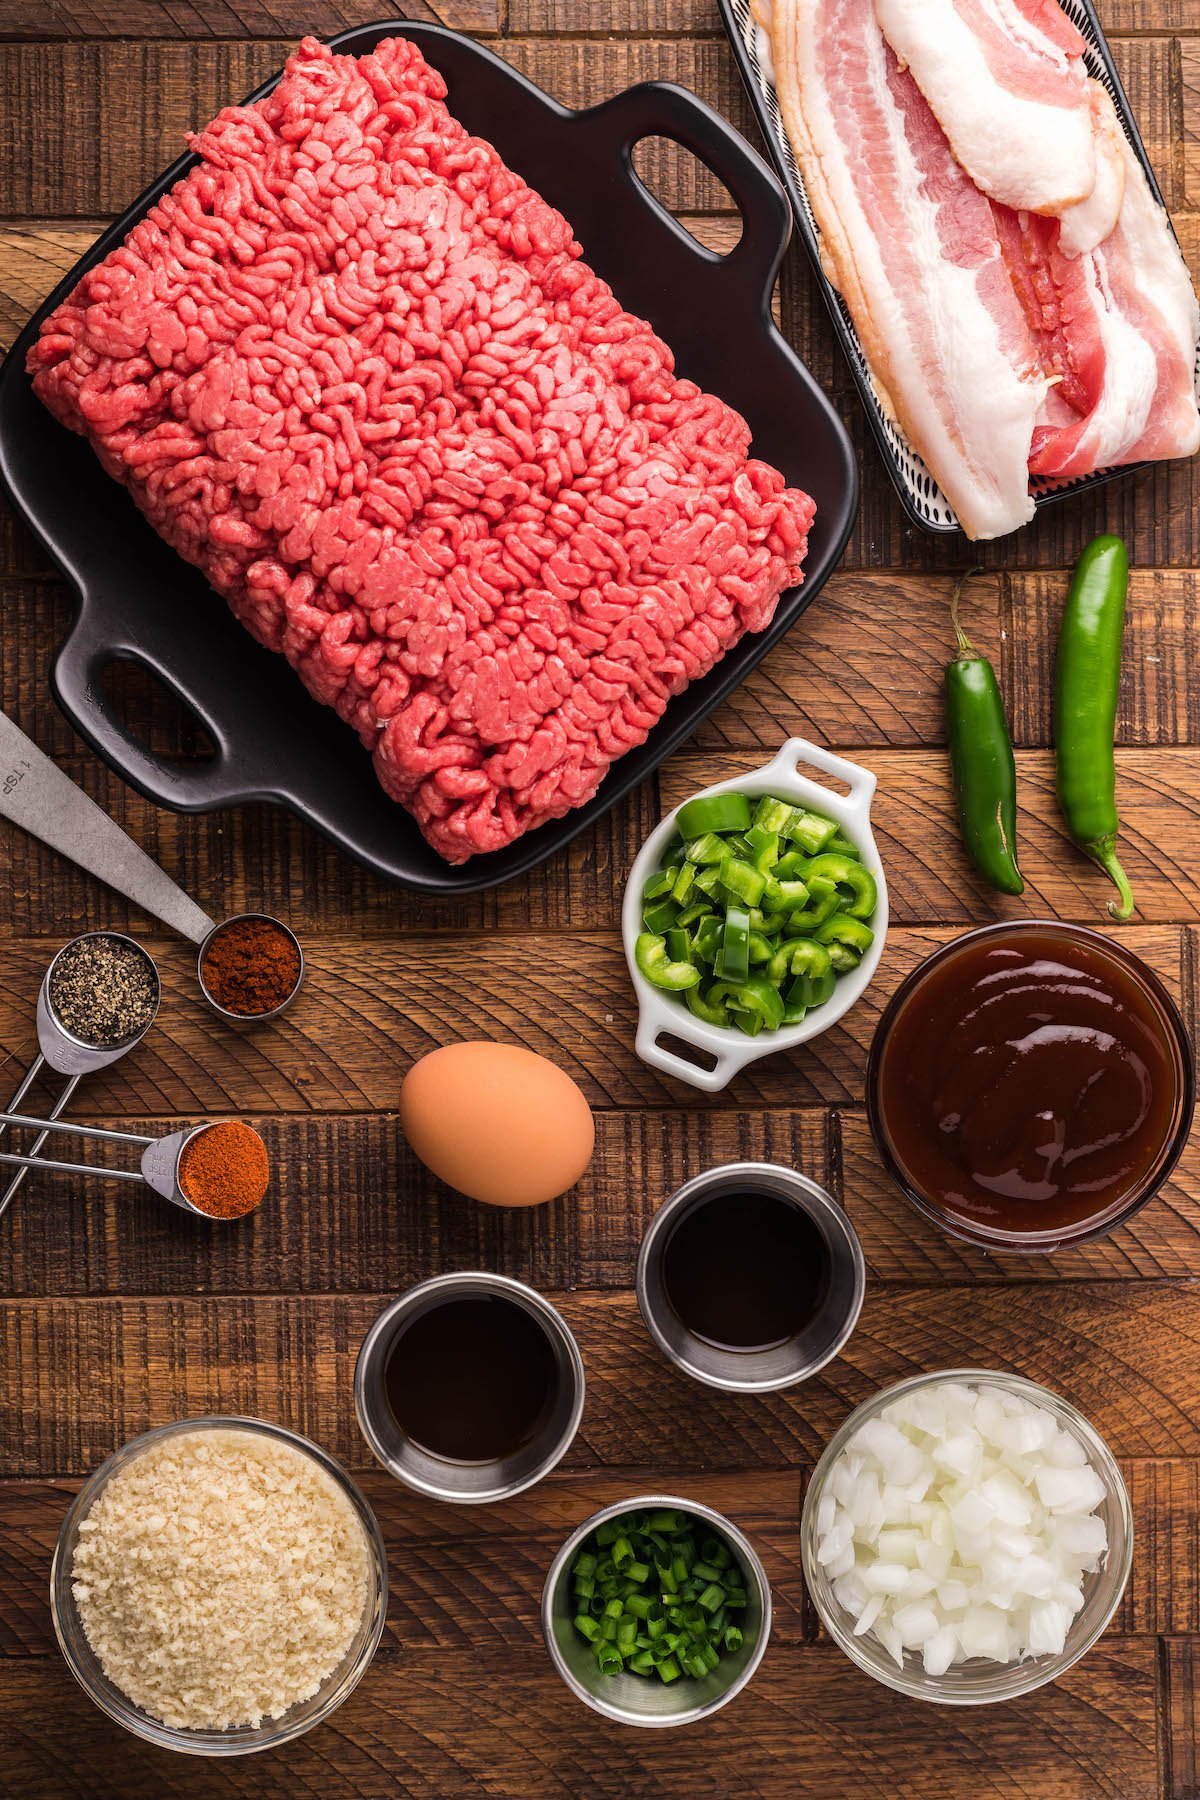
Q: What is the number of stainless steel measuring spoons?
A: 3